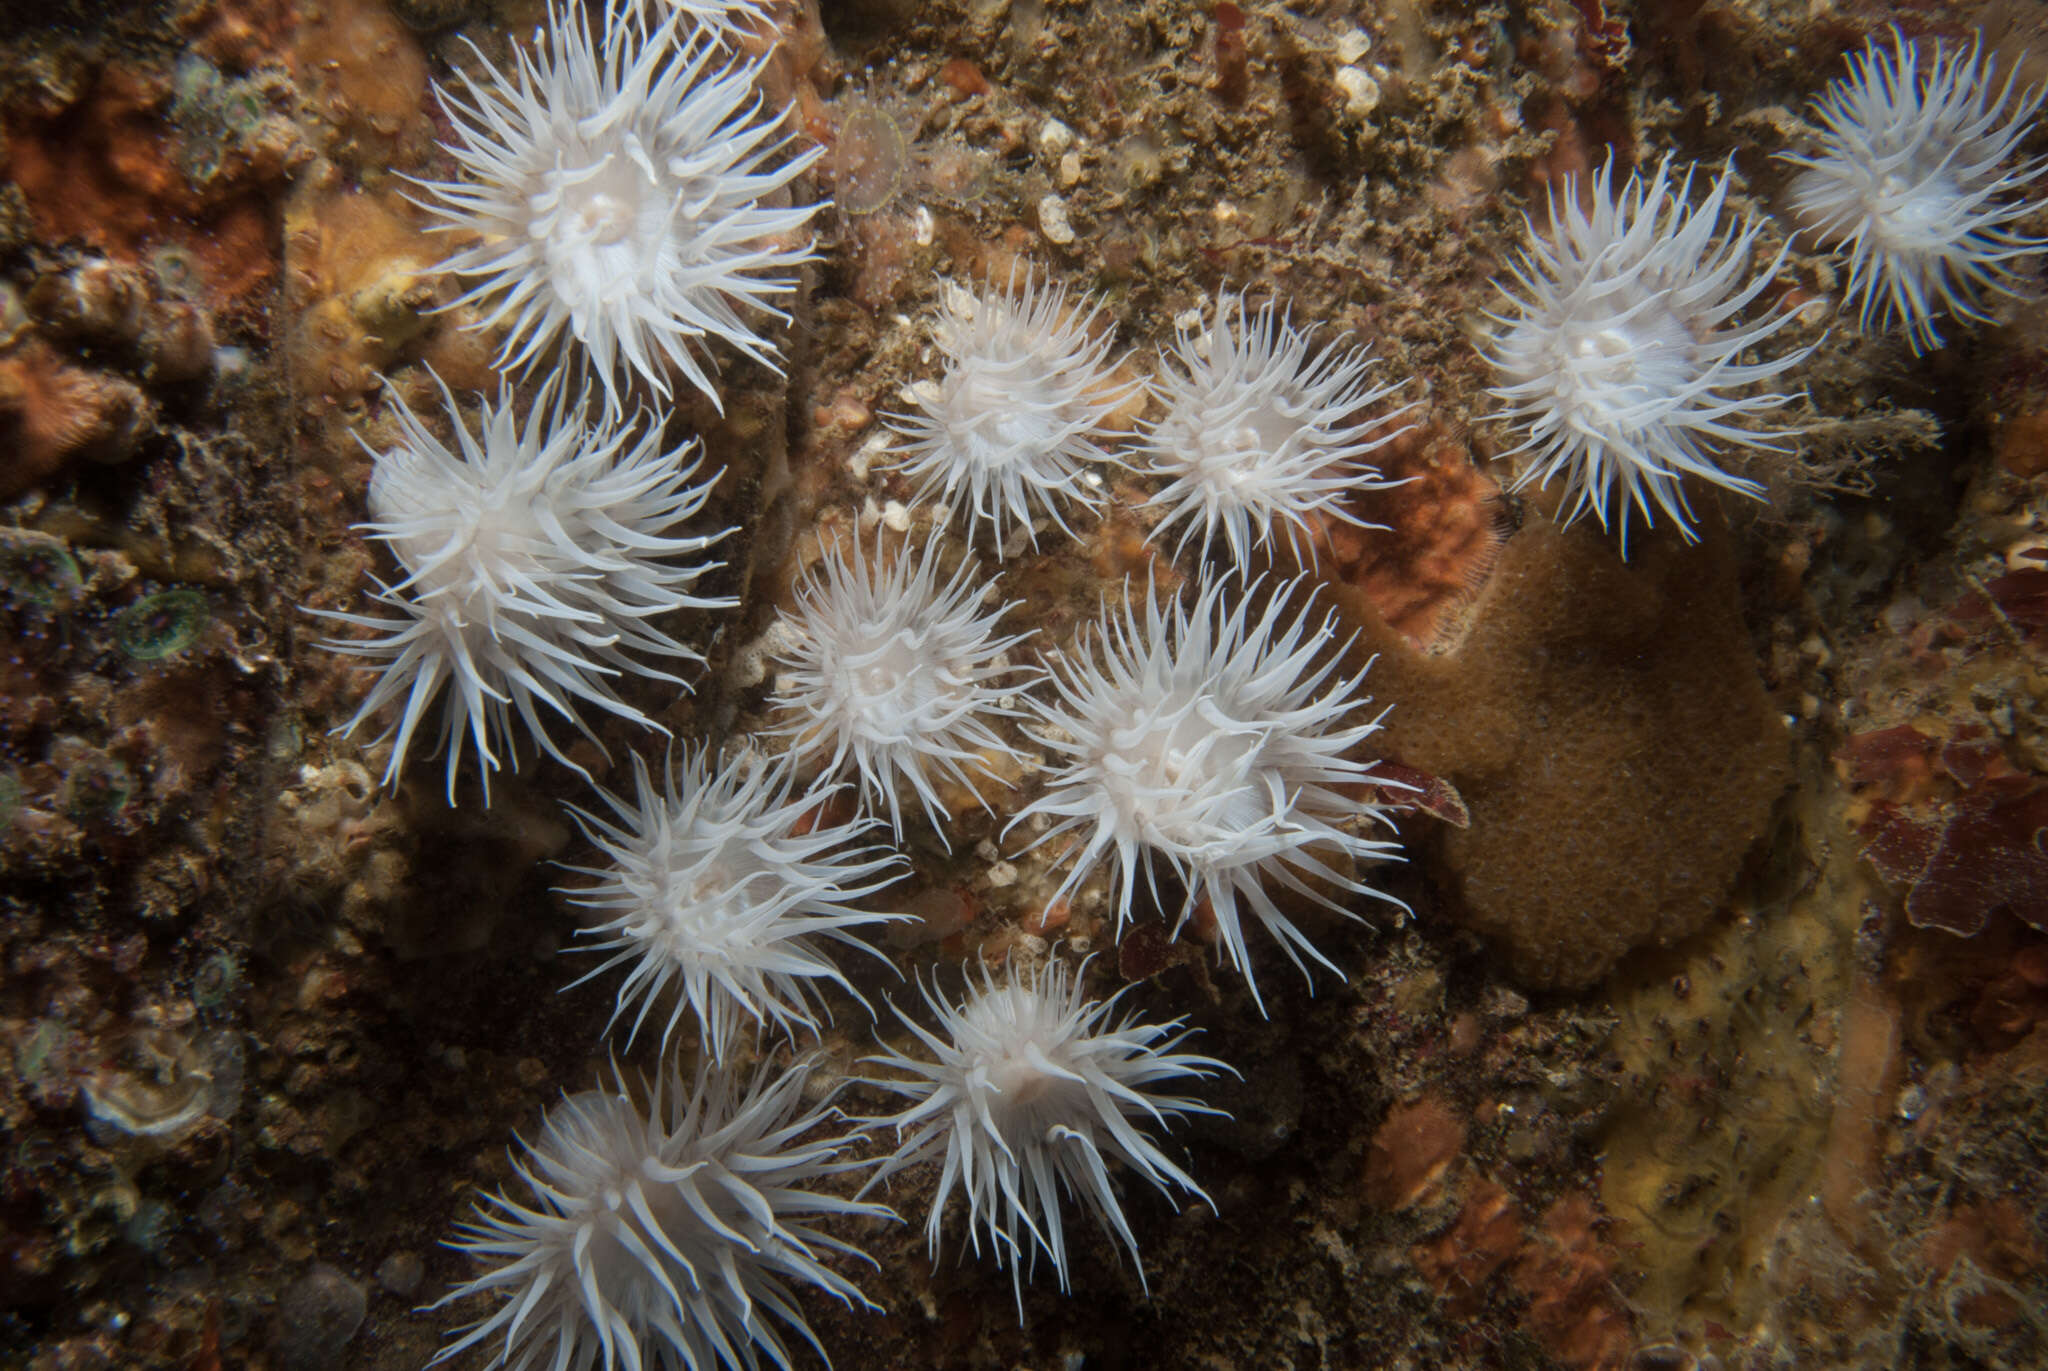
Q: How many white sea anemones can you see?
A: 12